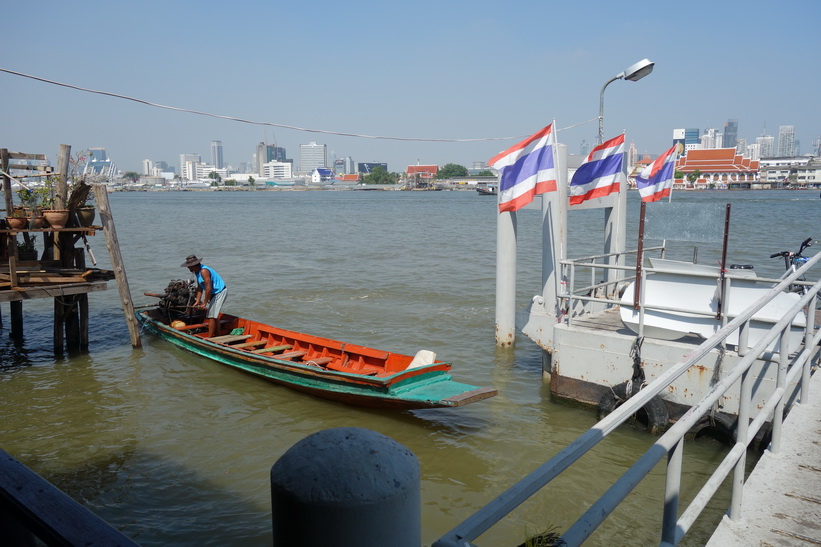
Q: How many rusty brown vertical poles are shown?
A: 2